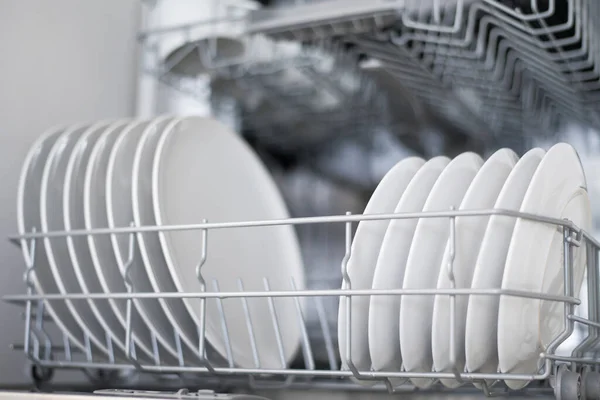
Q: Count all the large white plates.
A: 7